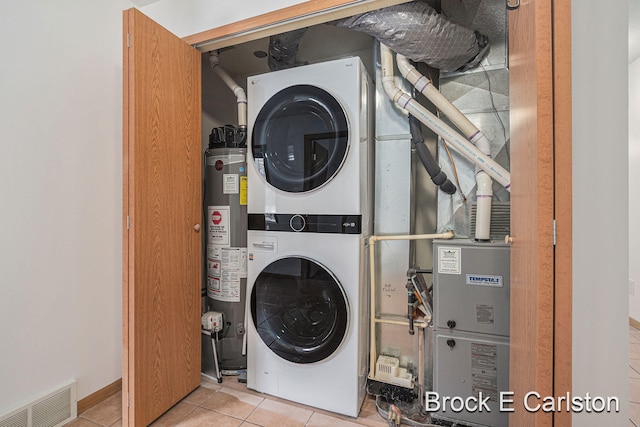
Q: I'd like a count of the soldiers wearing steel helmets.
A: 0